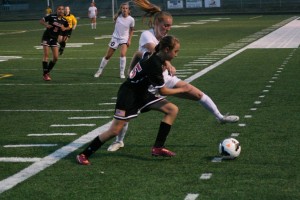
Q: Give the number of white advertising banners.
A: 3